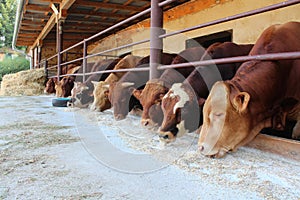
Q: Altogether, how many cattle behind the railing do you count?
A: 8